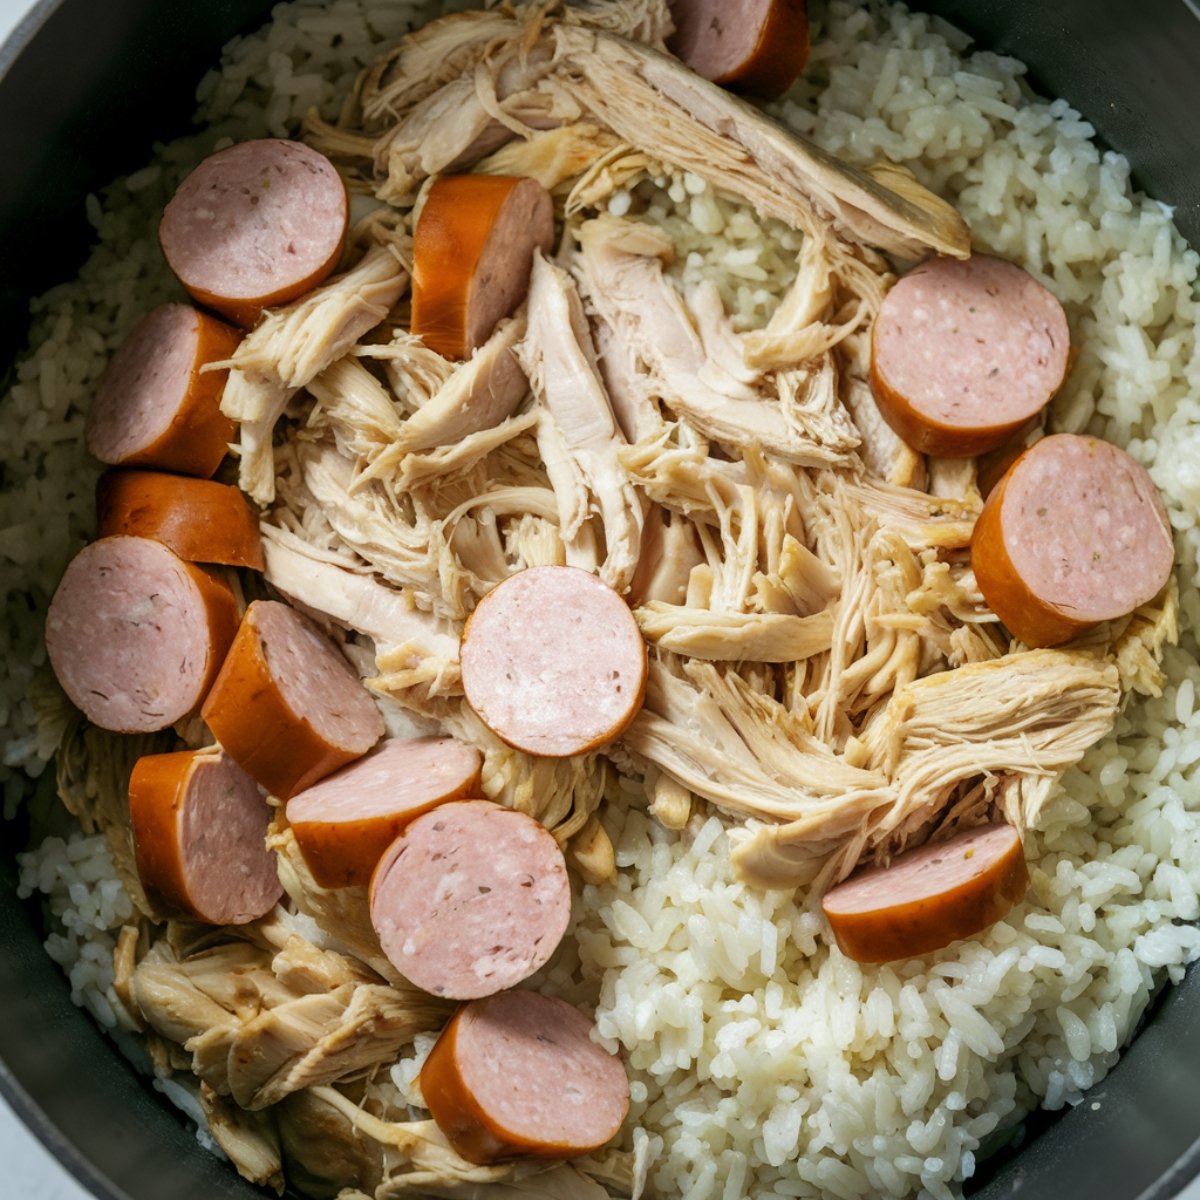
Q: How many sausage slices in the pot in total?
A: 15